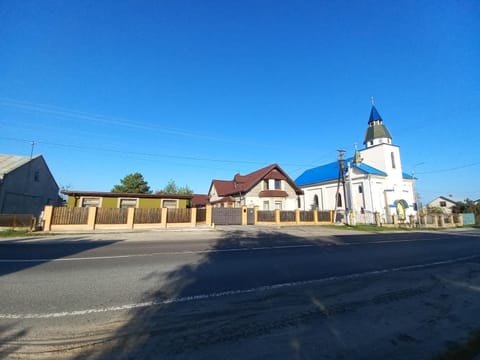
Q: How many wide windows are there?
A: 3